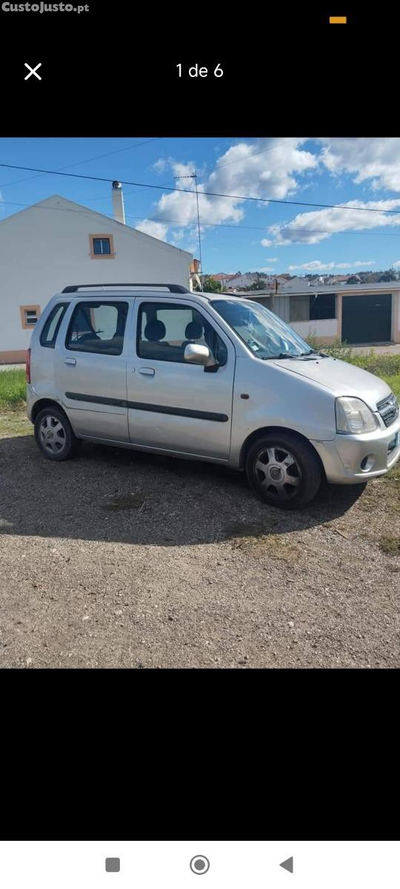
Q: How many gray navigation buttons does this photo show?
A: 3